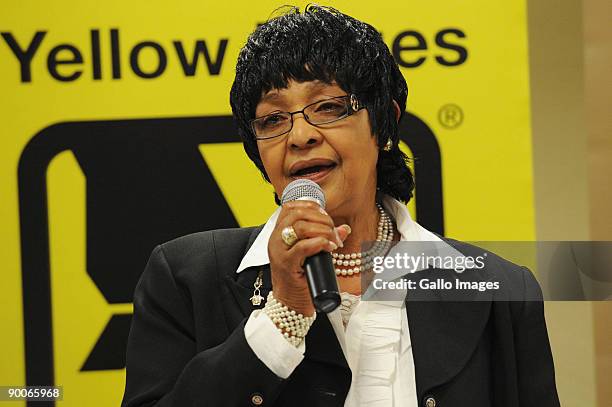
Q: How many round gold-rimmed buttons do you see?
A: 2